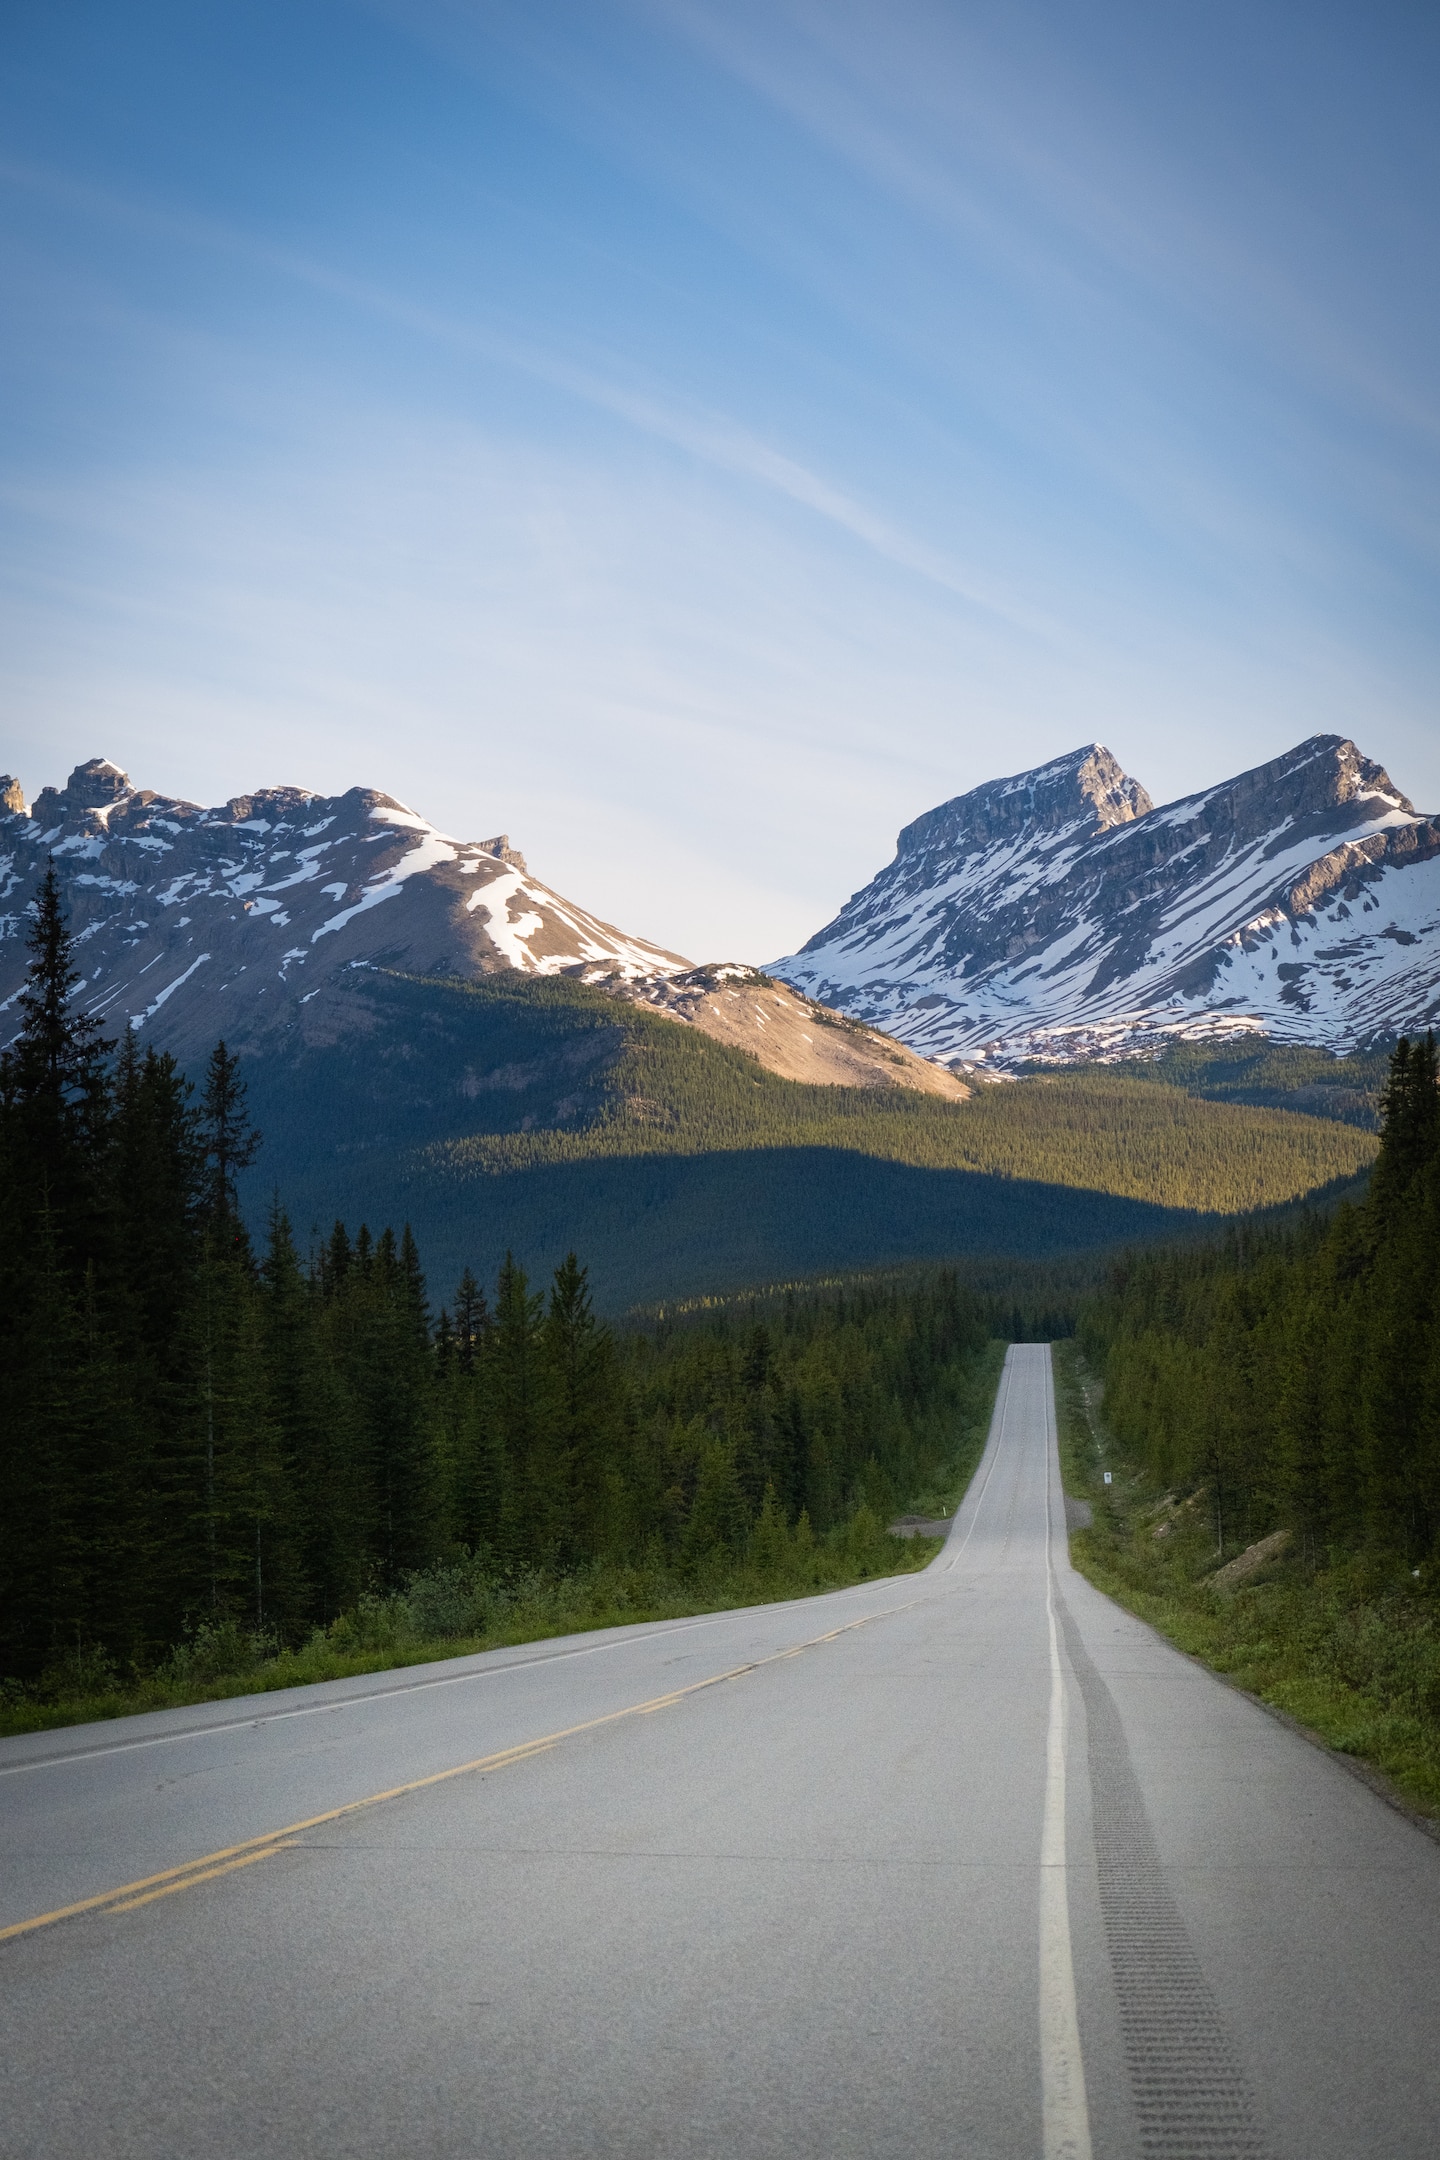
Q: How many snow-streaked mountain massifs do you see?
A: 2